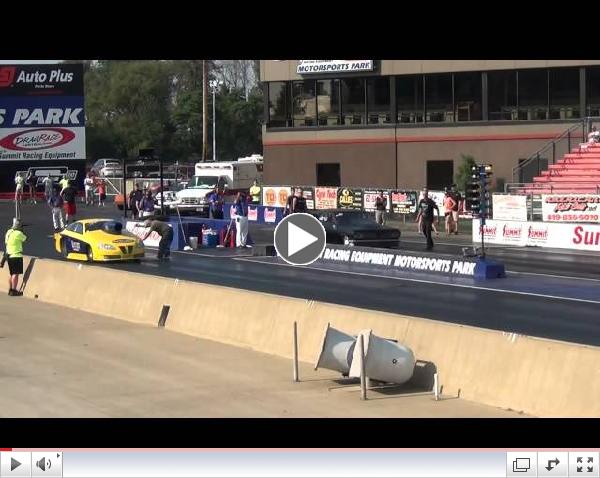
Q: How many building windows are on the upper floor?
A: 12